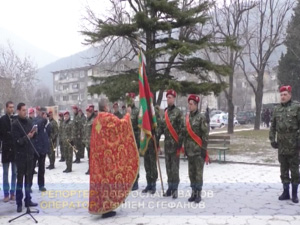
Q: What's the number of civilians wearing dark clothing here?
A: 3